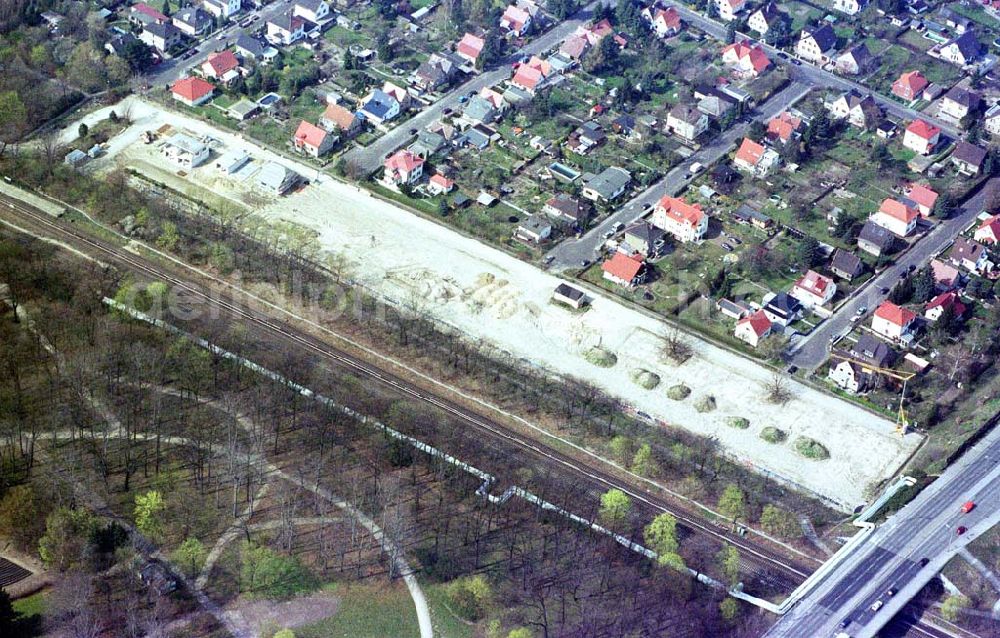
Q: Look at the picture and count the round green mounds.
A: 7